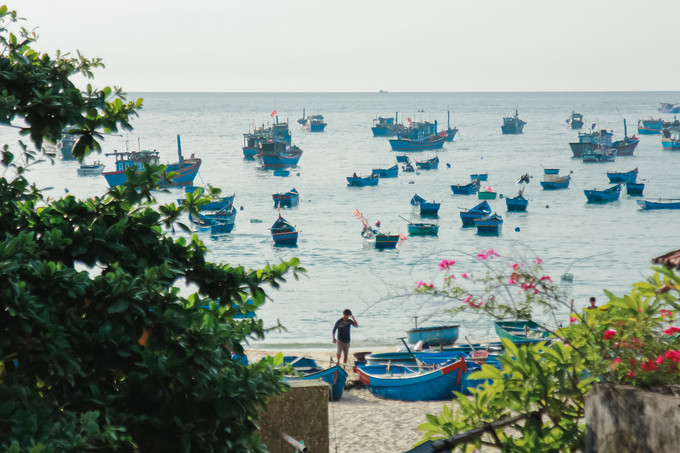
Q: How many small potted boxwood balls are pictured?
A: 0